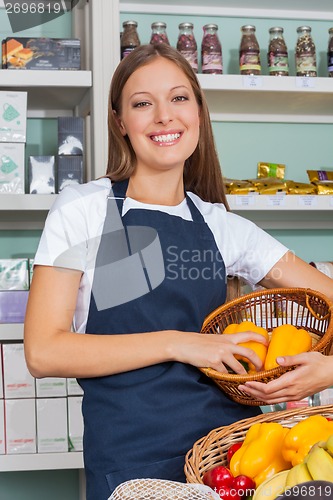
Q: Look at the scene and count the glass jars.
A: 8